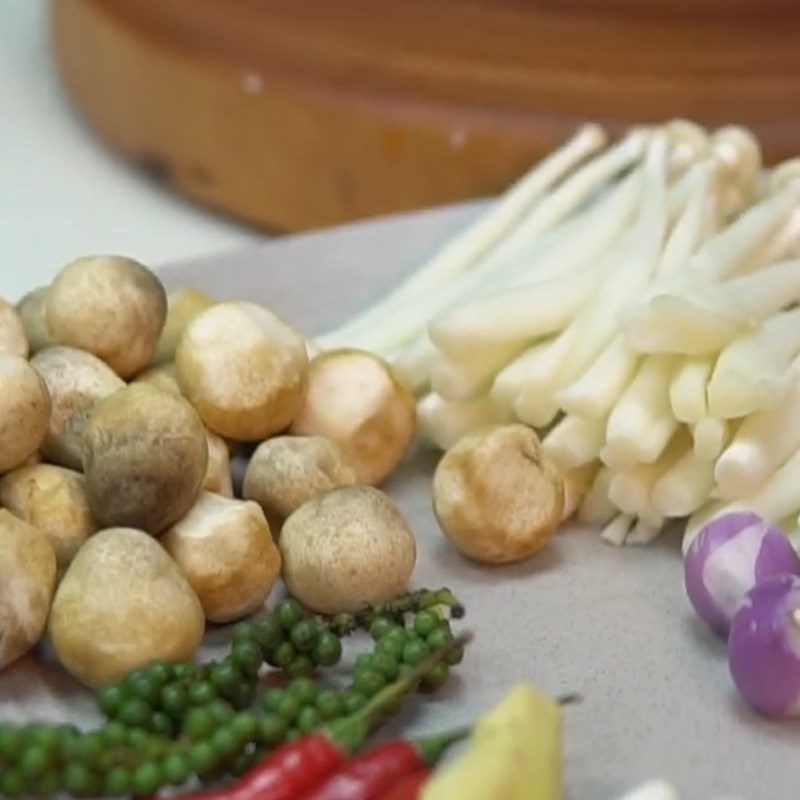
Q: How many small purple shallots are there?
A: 2